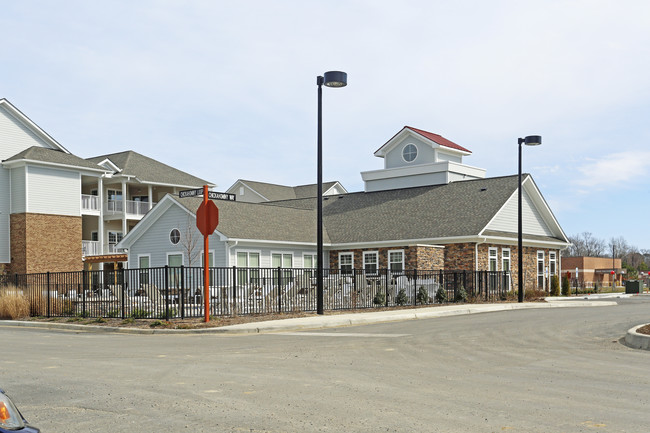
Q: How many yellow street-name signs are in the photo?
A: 0